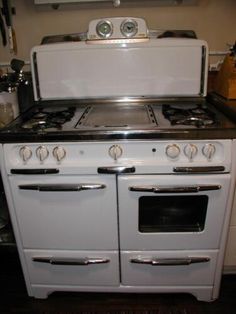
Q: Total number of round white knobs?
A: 7